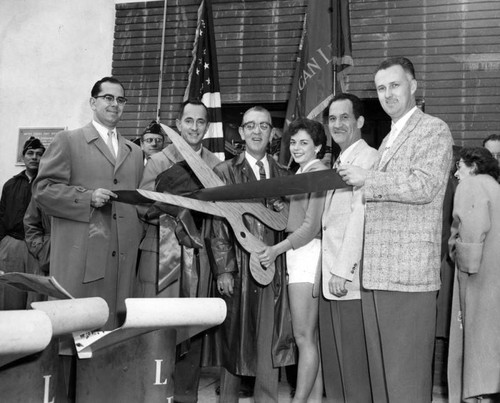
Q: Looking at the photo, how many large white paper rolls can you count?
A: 3